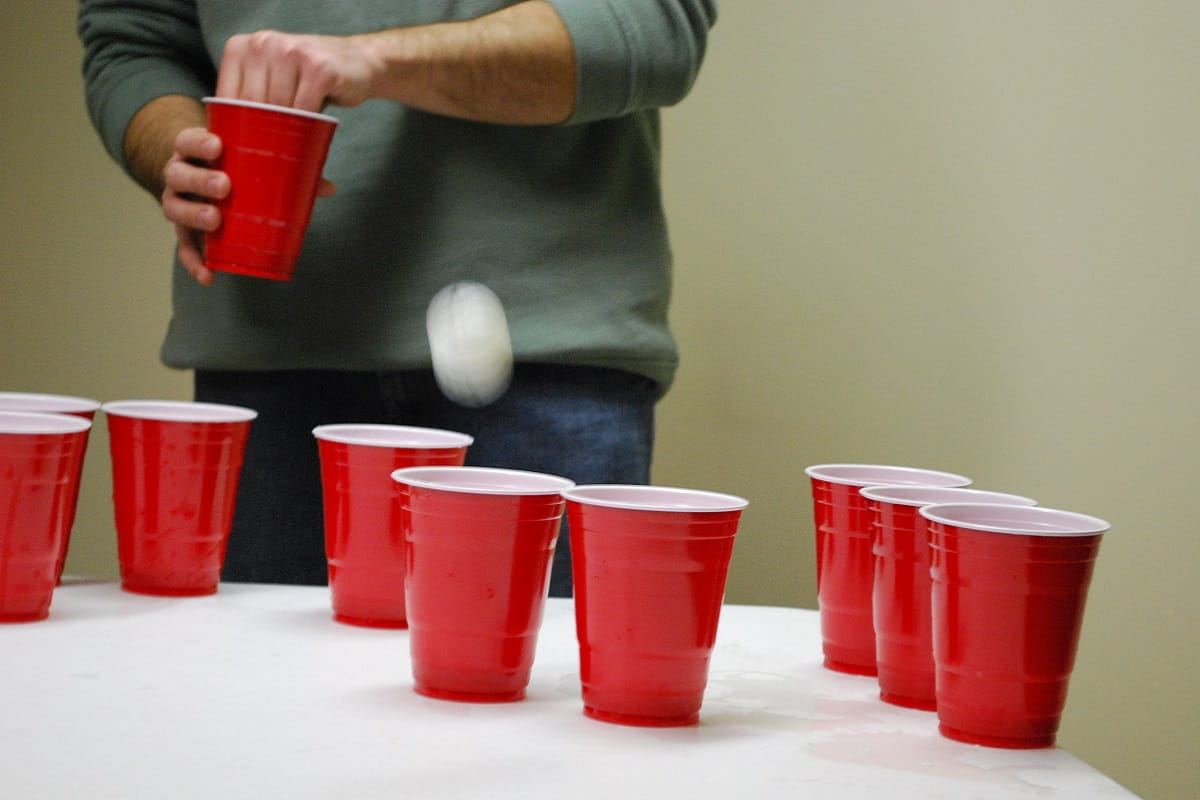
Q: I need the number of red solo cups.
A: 10